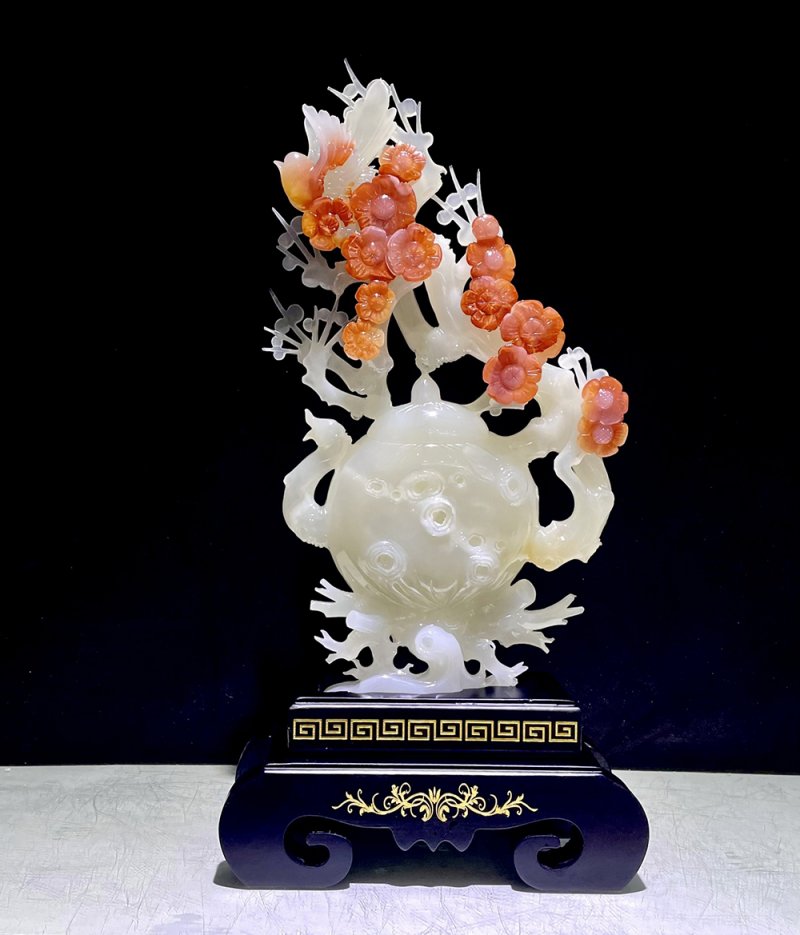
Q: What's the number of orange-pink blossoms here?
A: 13